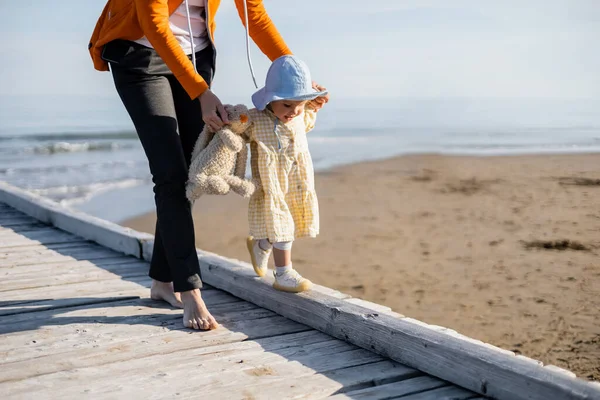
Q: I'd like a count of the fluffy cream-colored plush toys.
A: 1